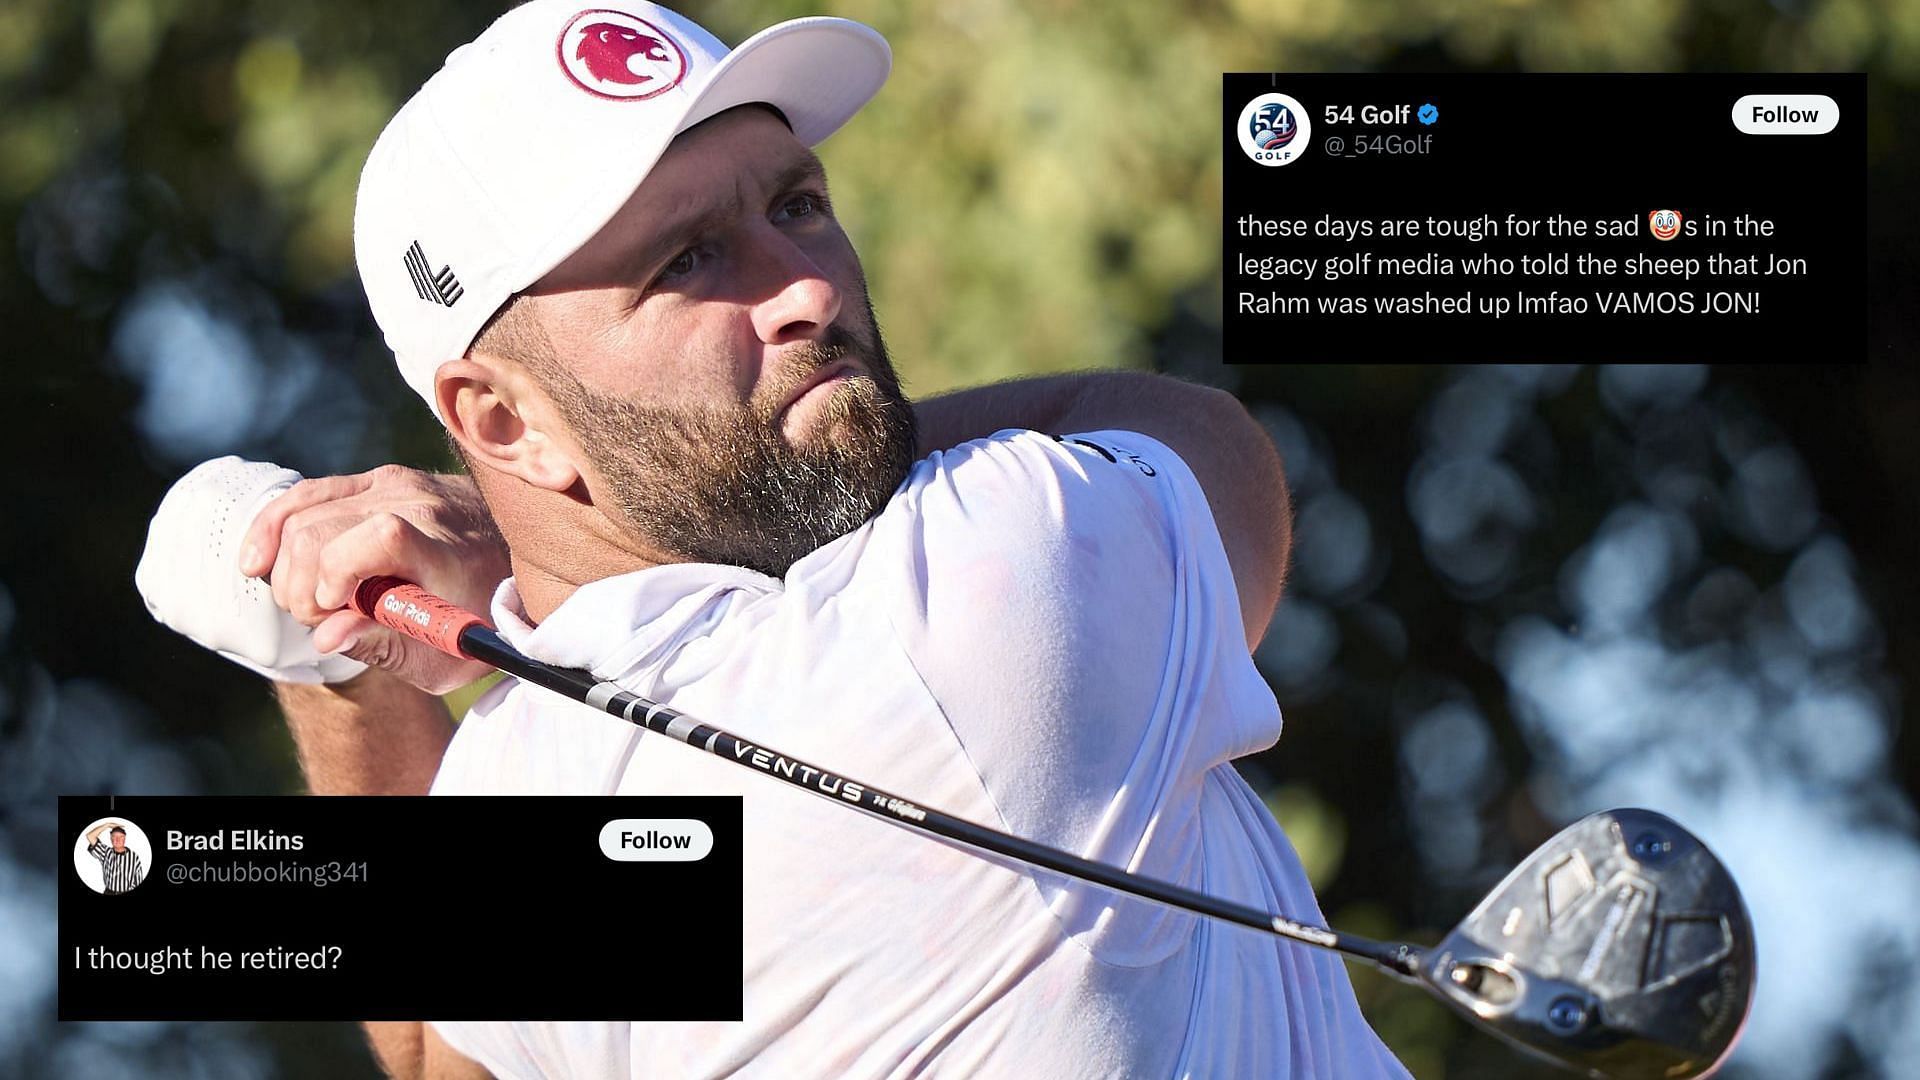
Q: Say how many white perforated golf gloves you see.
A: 1